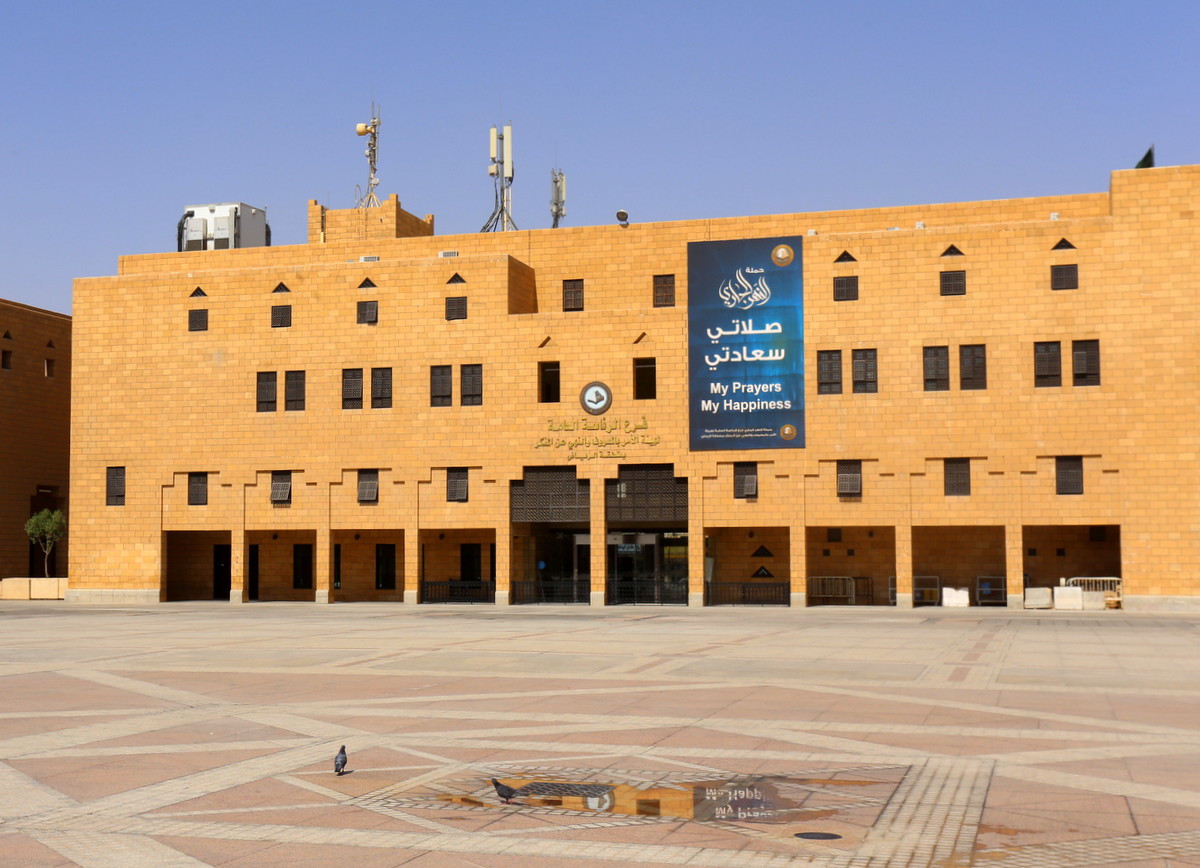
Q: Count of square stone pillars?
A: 9